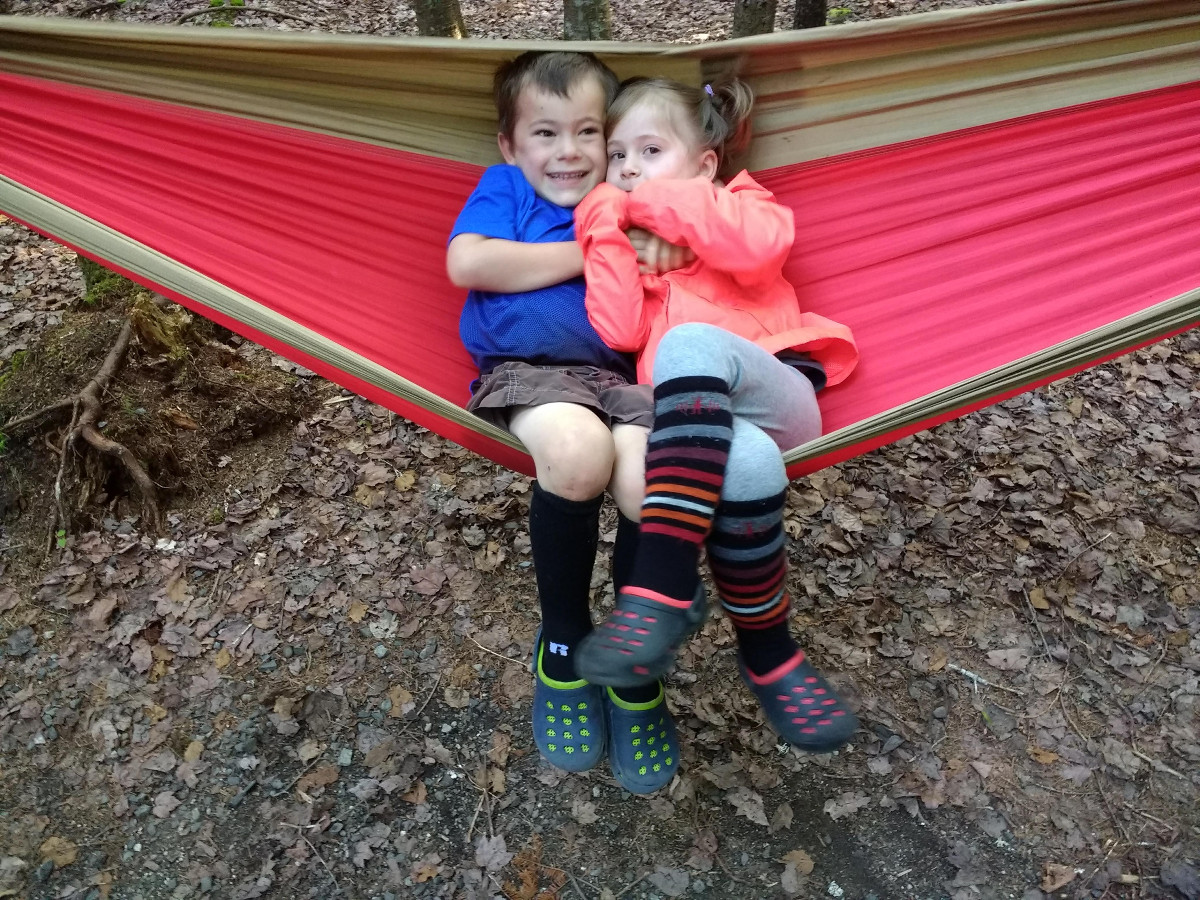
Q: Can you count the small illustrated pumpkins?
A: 0